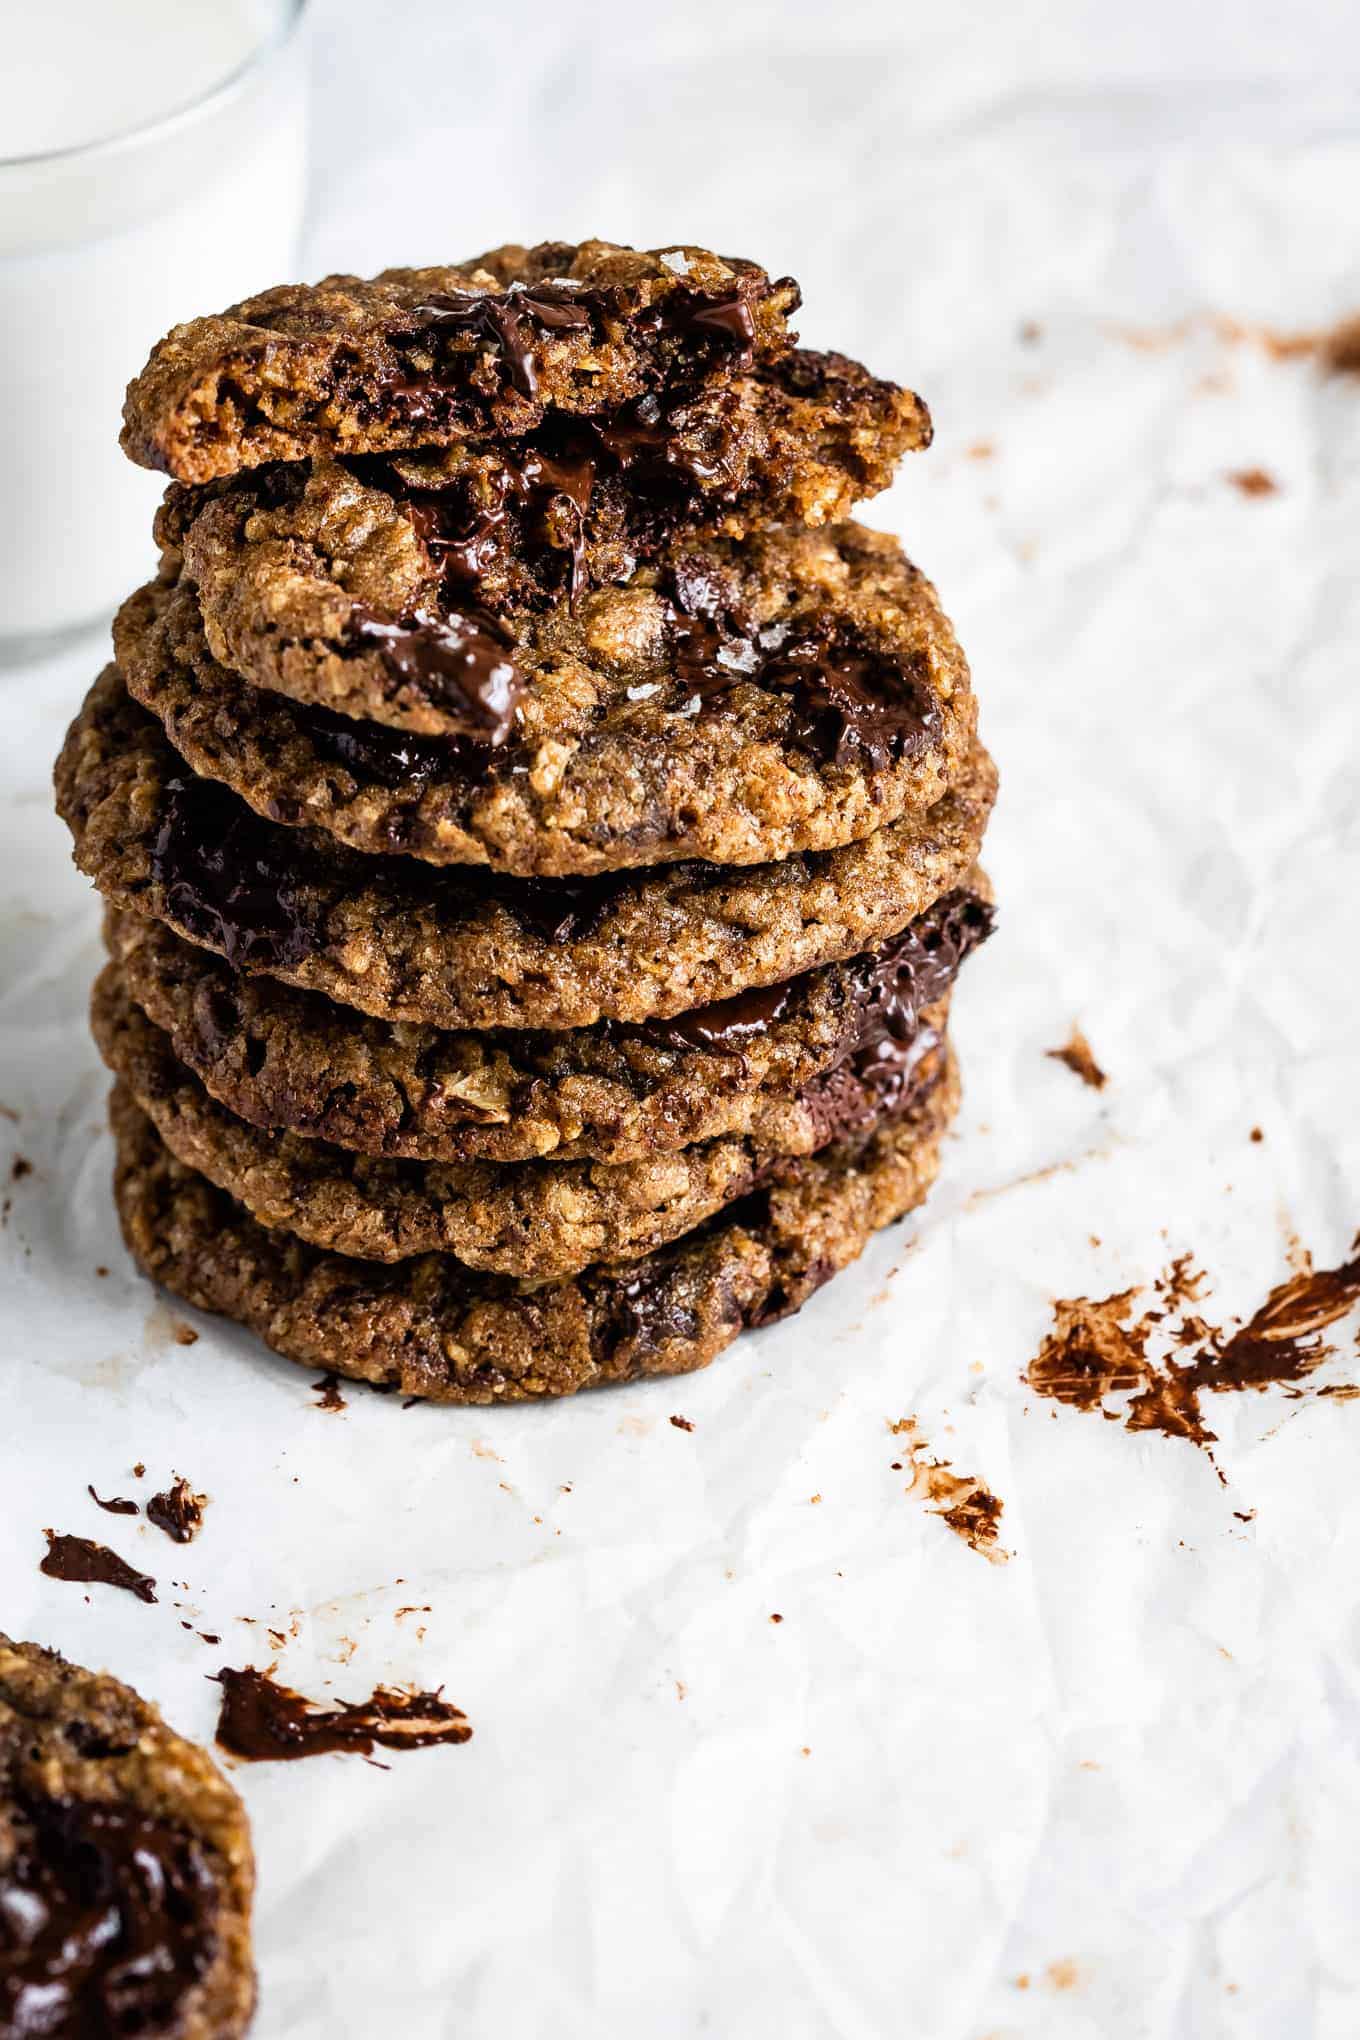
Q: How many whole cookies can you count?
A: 5